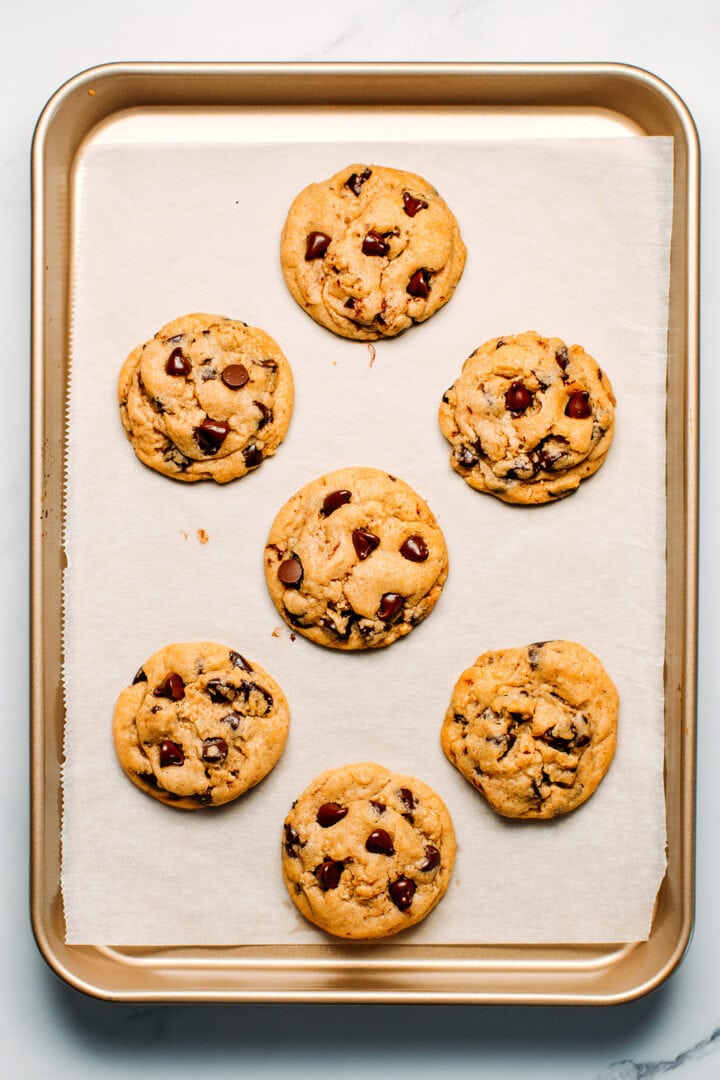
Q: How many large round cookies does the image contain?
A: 7